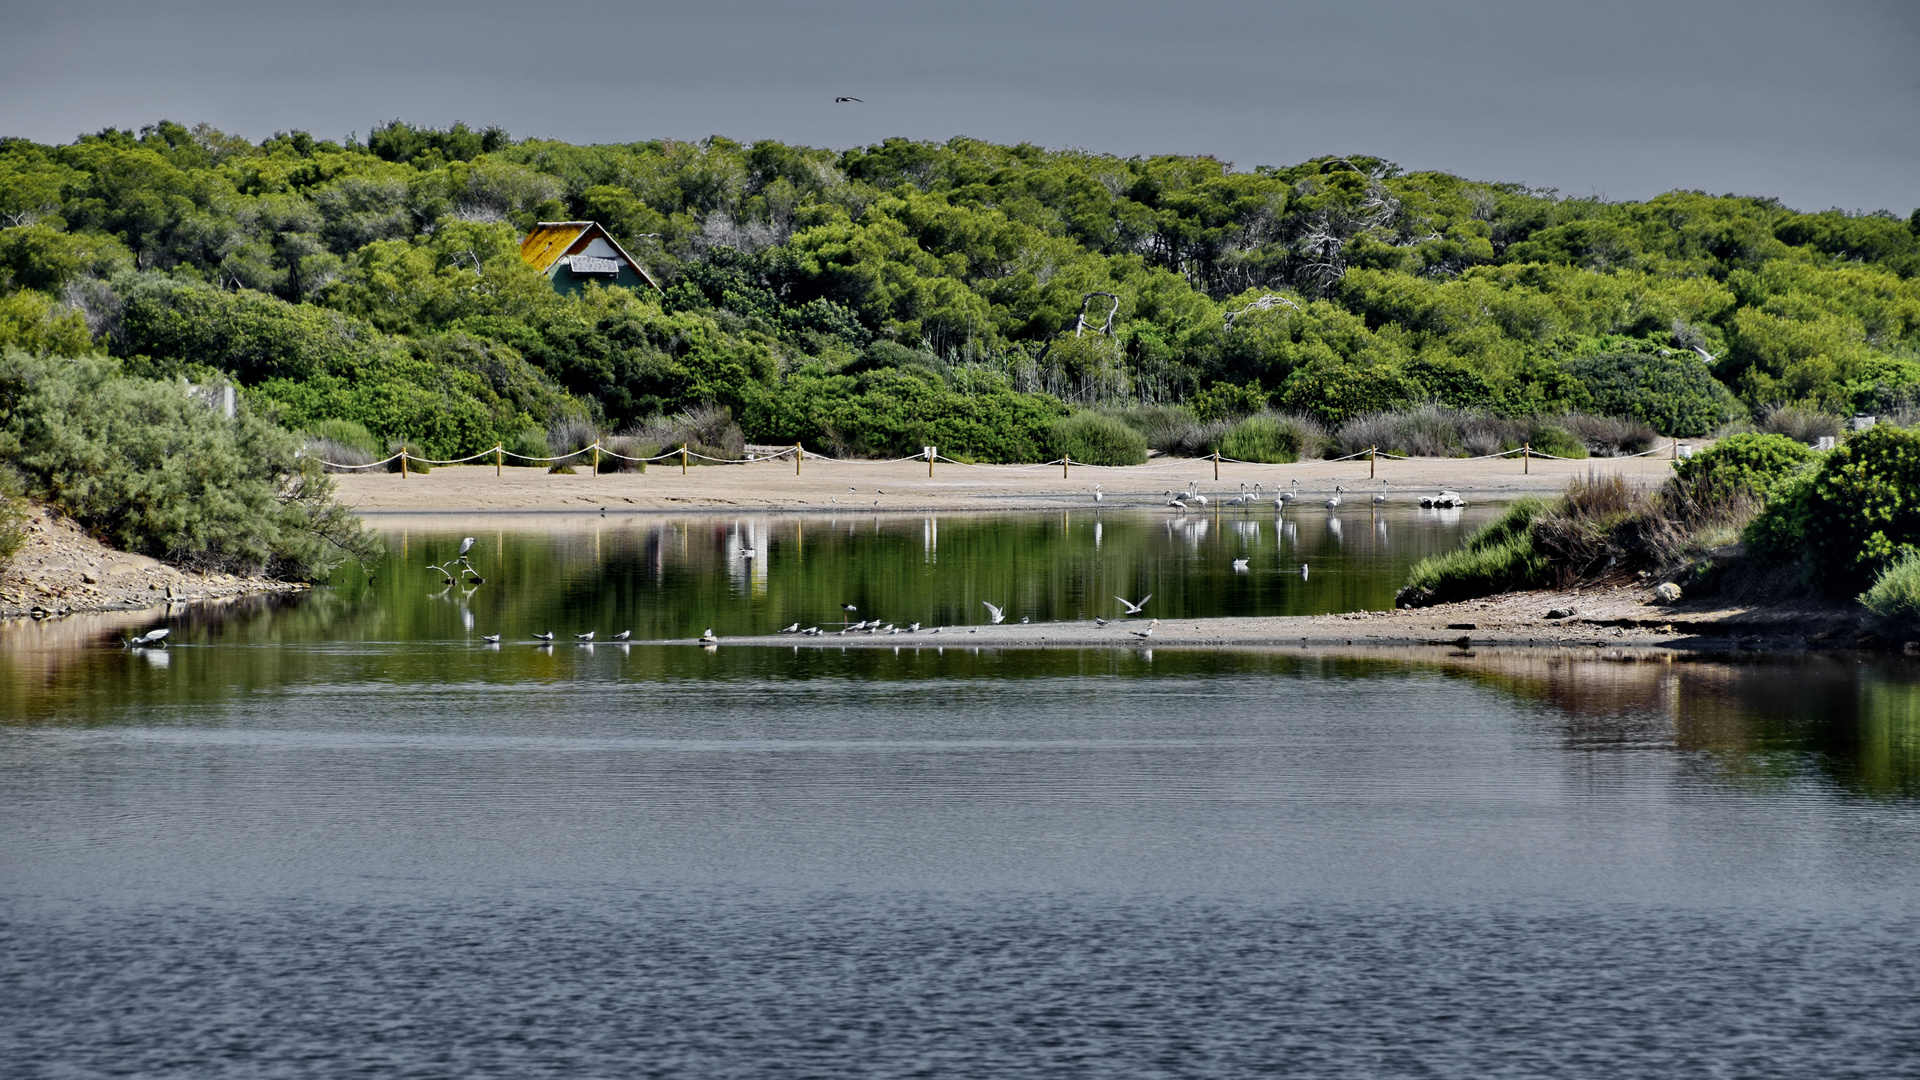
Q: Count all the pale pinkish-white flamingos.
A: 11